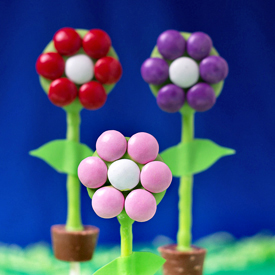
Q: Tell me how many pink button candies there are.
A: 6